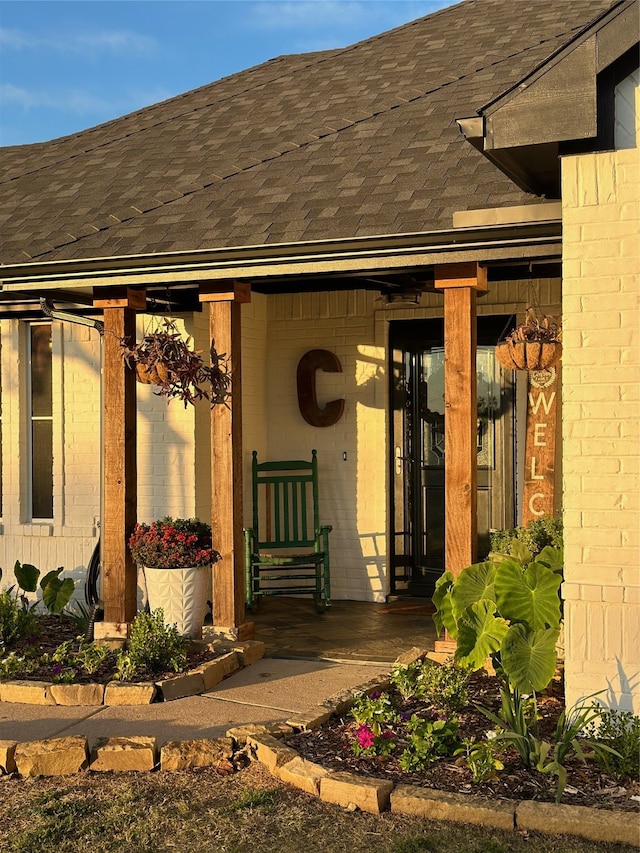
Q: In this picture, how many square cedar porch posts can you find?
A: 3